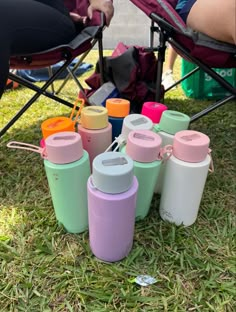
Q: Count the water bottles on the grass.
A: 10